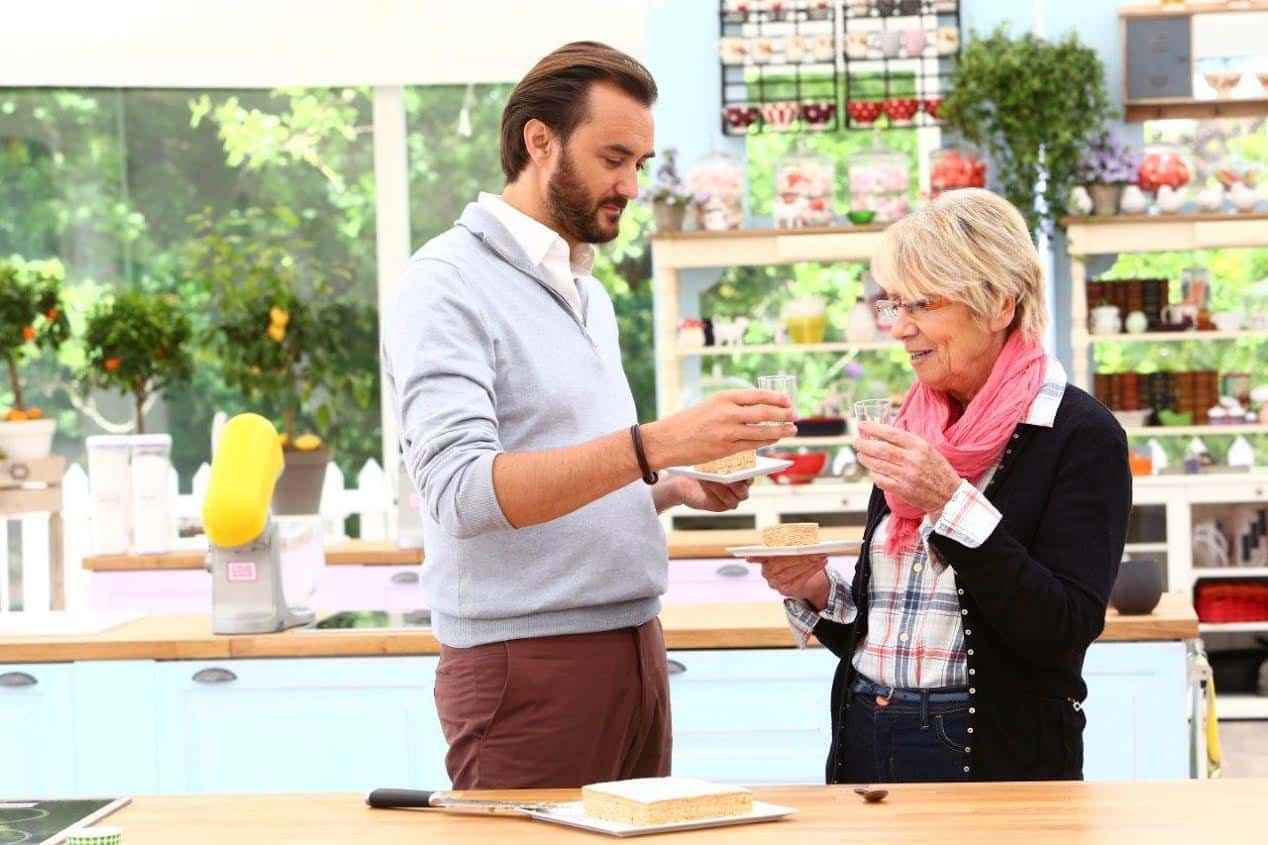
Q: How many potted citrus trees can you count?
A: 3